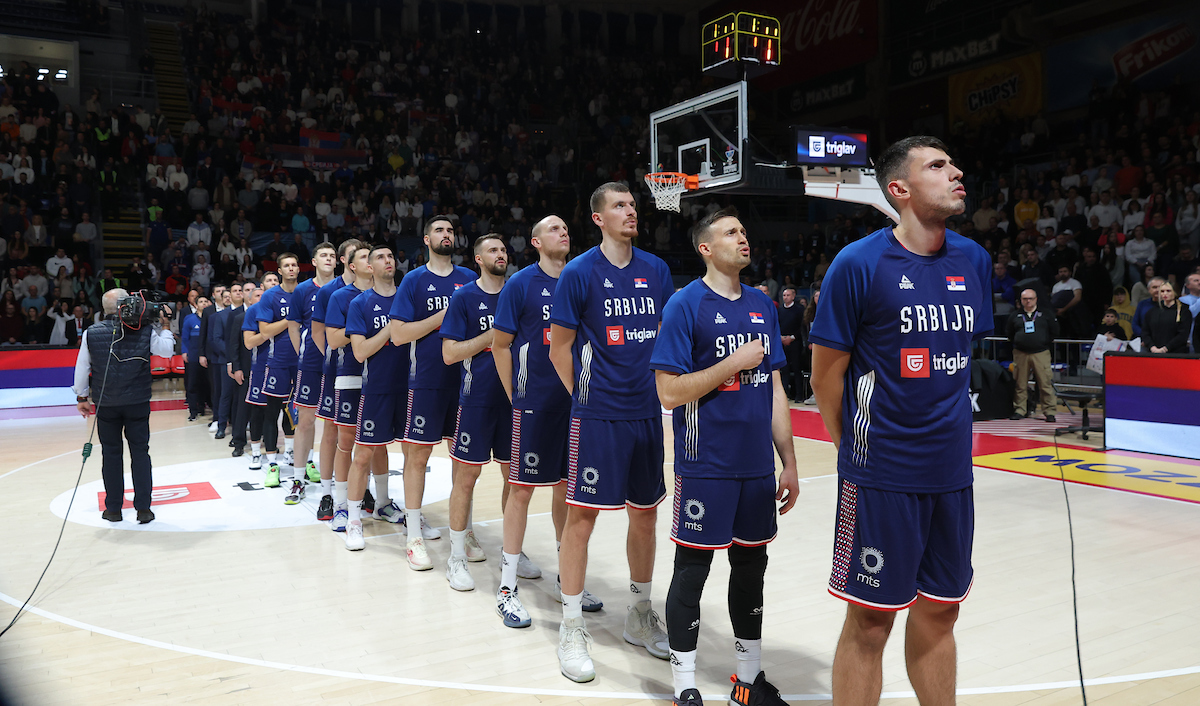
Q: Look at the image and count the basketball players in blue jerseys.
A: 12